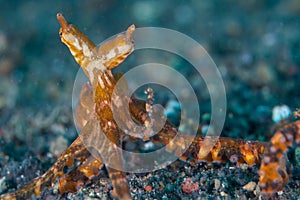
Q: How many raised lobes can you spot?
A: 2